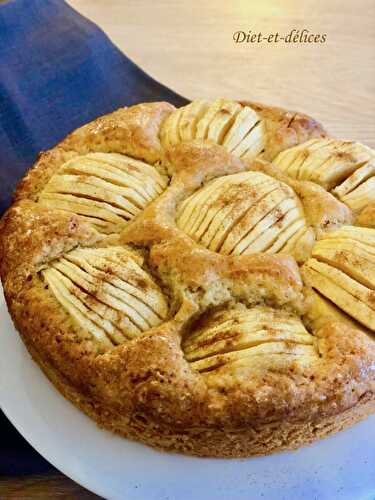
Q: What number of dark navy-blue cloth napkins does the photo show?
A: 1